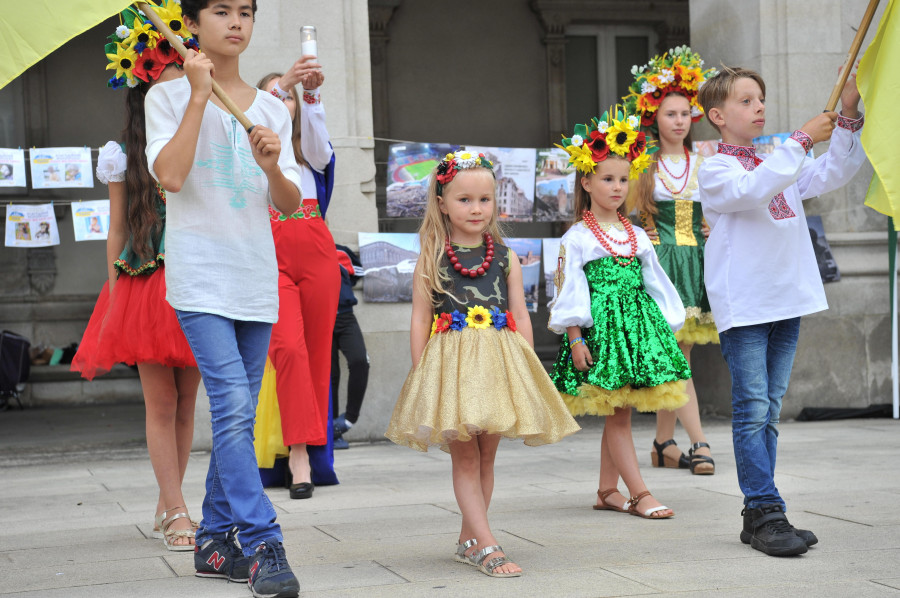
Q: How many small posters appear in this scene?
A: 4